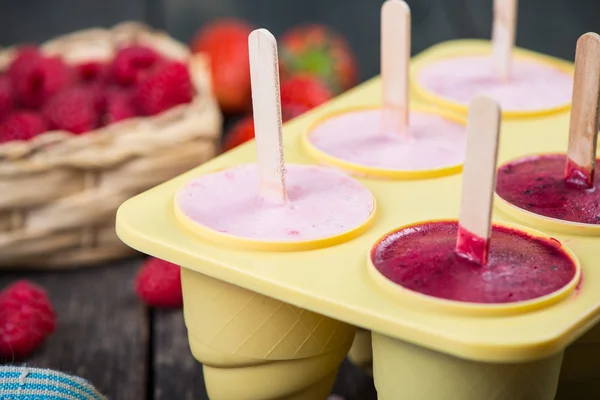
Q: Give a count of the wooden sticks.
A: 5